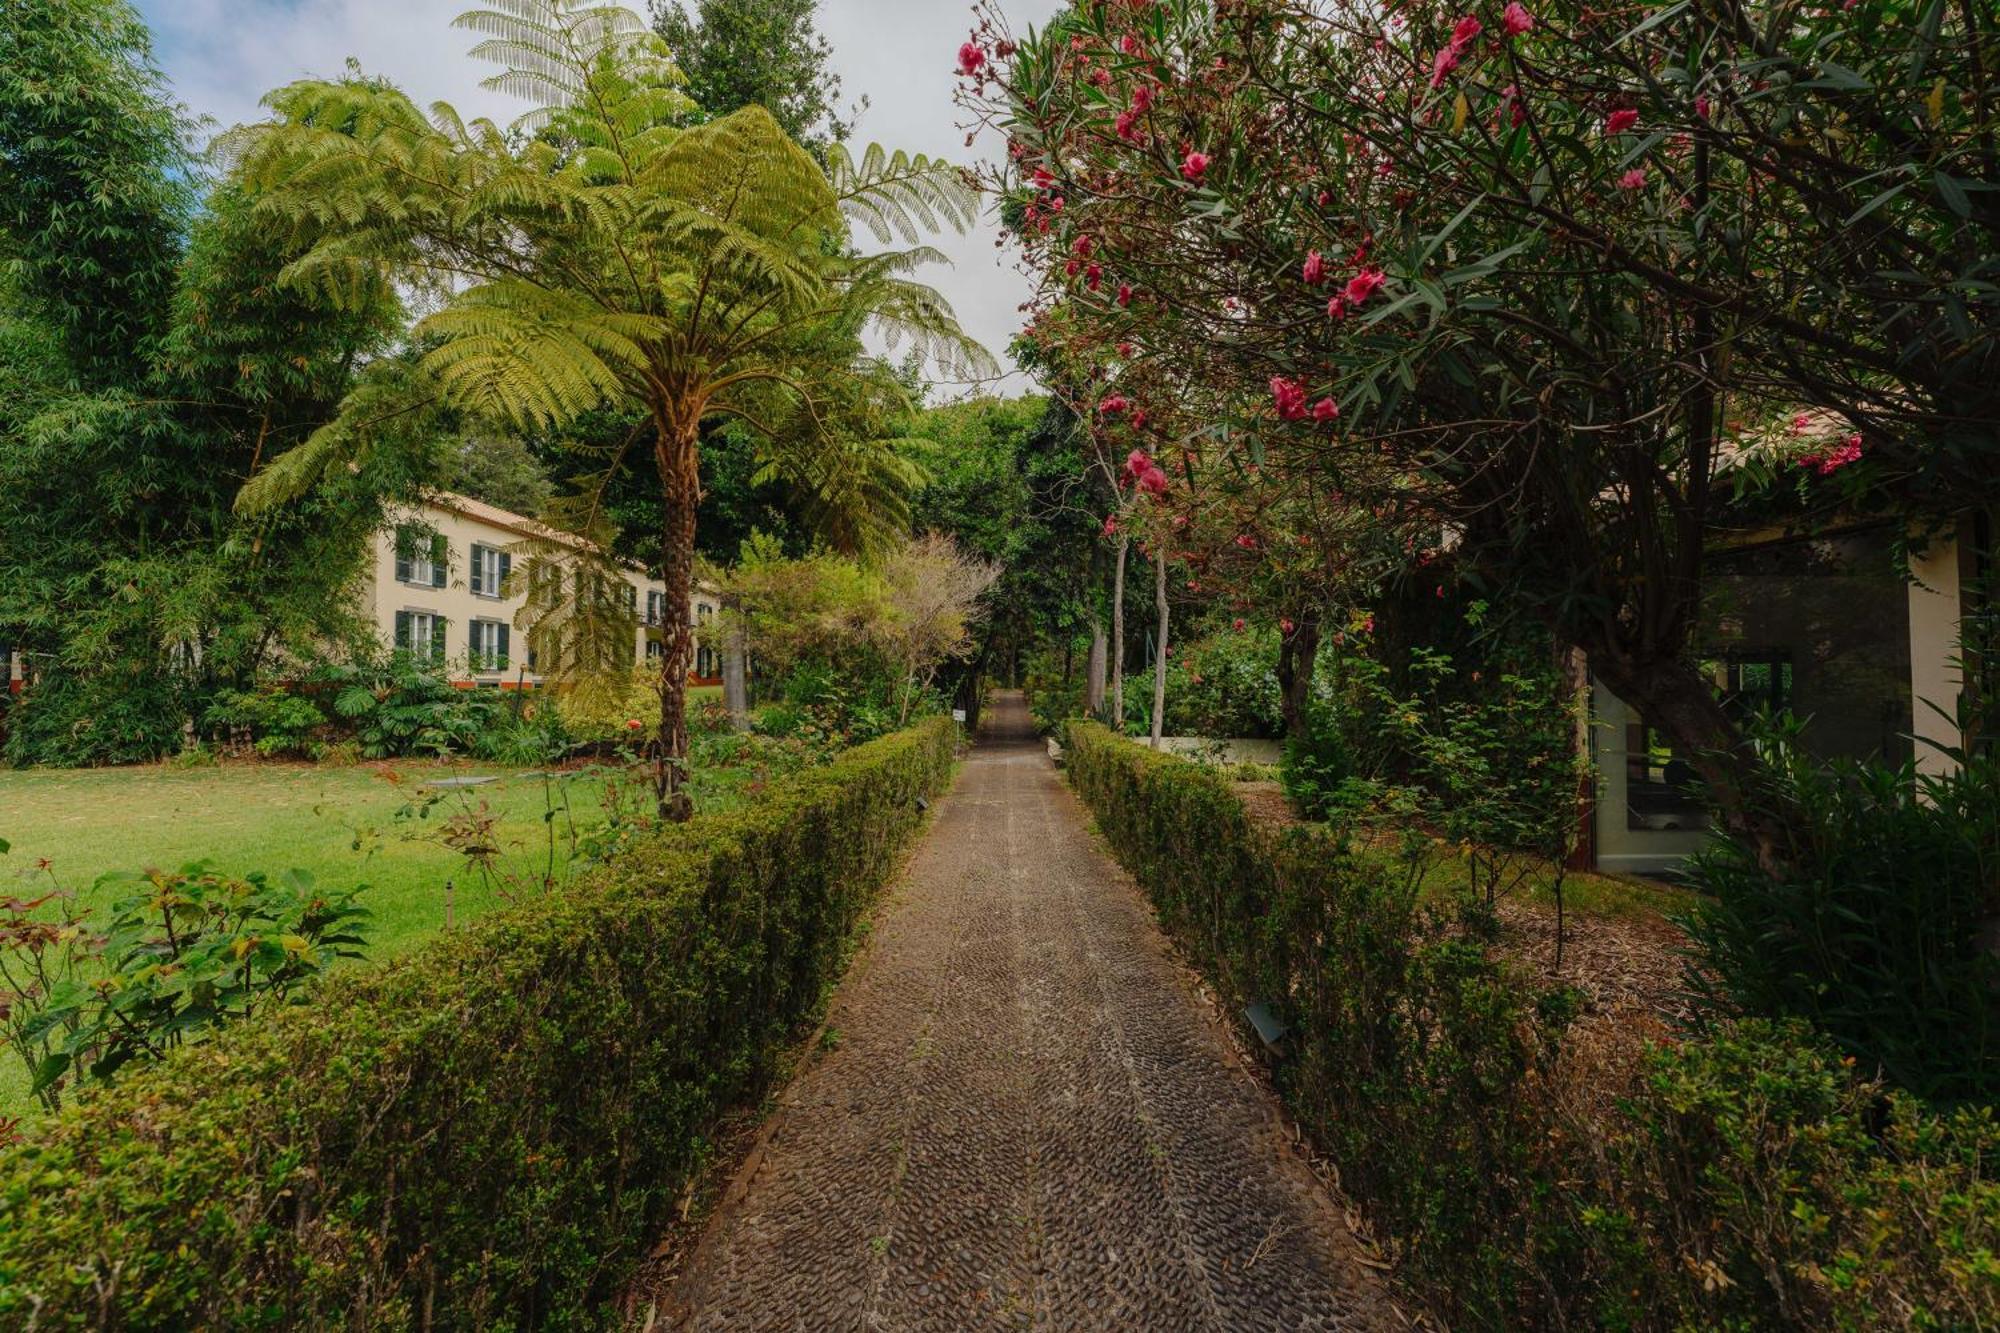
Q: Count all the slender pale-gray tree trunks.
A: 2